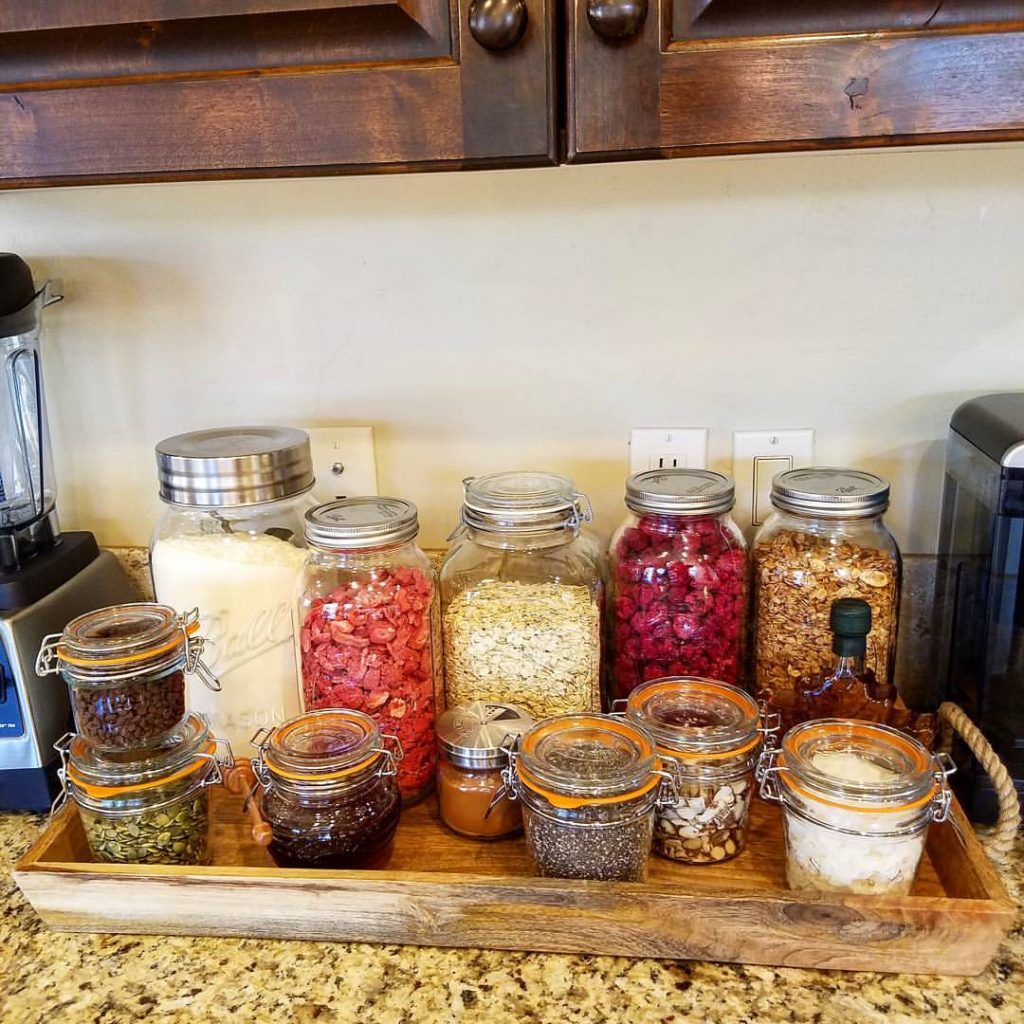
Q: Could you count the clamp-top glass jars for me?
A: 7